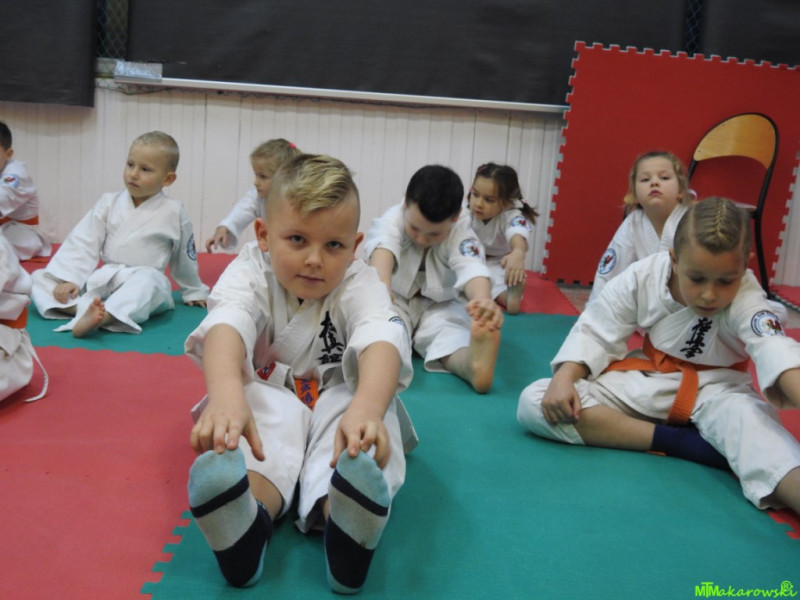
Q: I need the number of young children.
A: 9